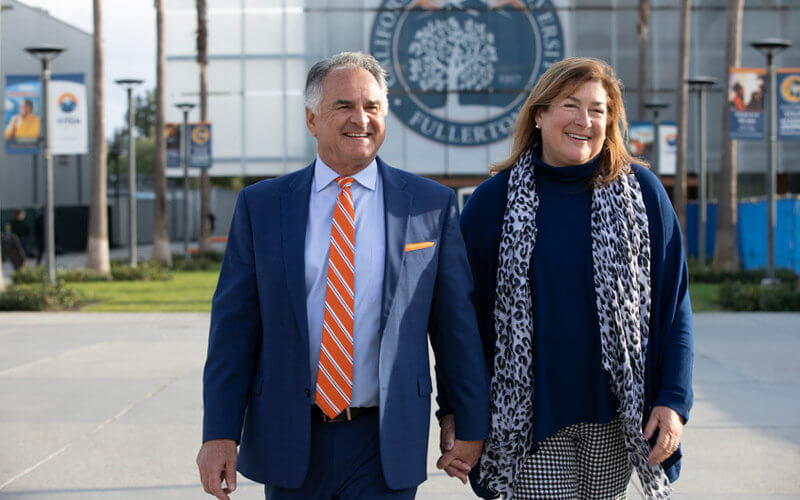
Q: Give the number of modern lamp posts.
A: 6